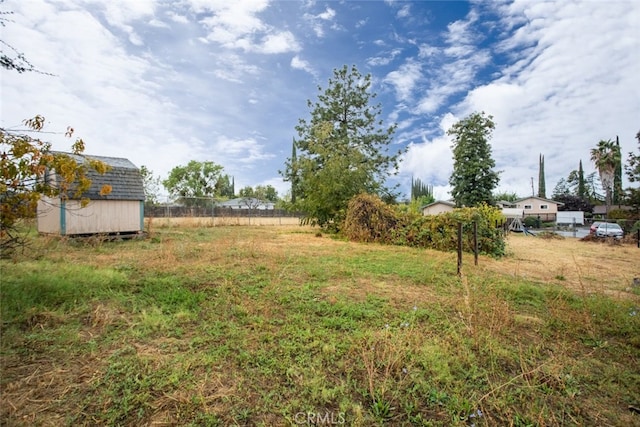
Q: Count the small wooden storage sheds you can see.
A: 1